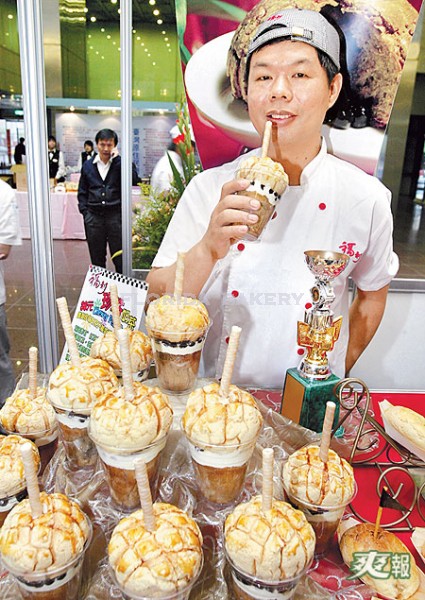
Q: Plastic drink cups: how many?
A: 12